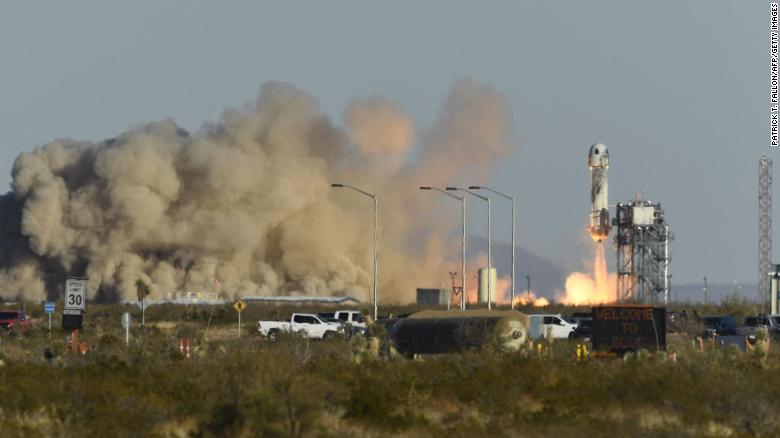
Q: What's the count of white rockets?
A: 1